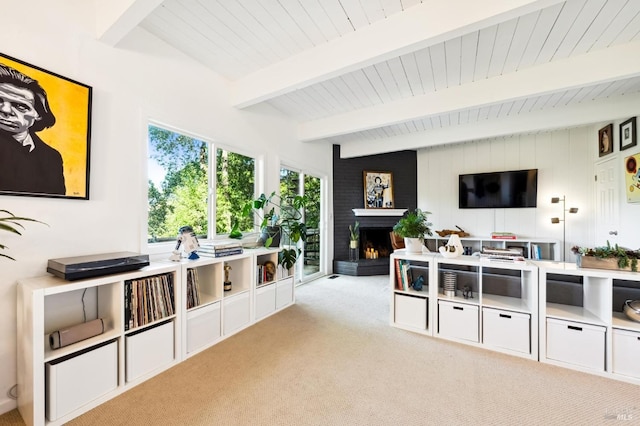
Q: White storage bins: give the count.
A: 11